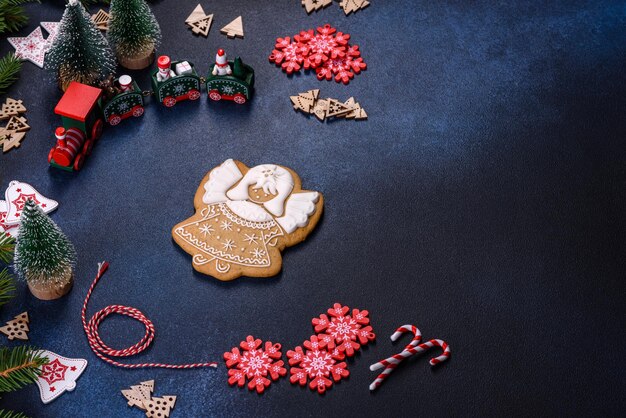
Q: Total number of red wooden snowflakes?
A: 6